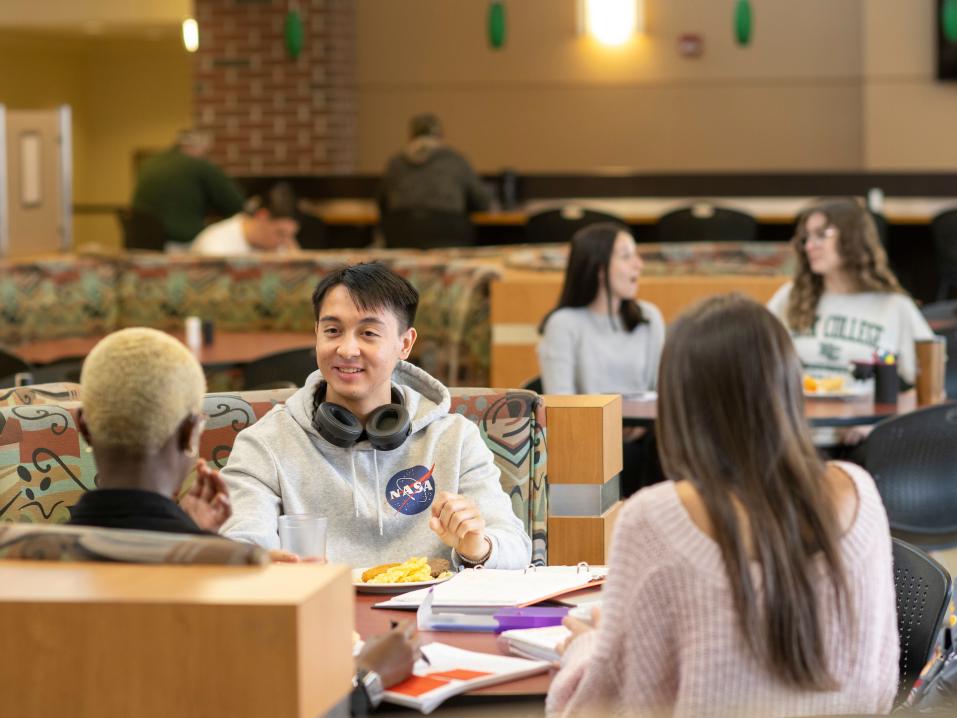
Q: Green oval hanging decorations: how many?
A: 4